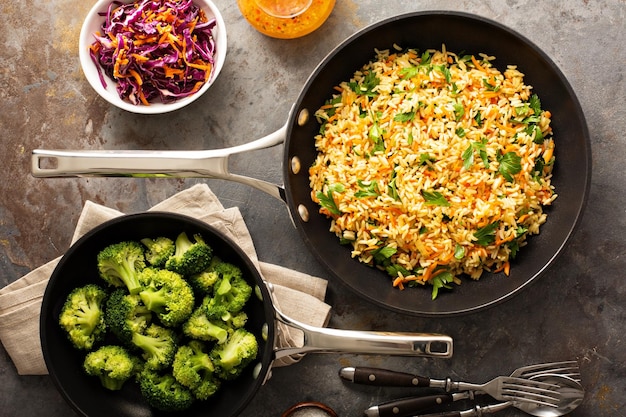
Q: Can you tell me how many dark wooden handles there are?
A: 3